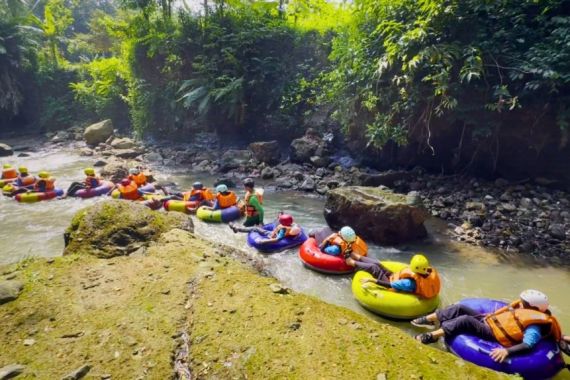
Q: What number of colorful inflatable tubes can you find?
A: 12